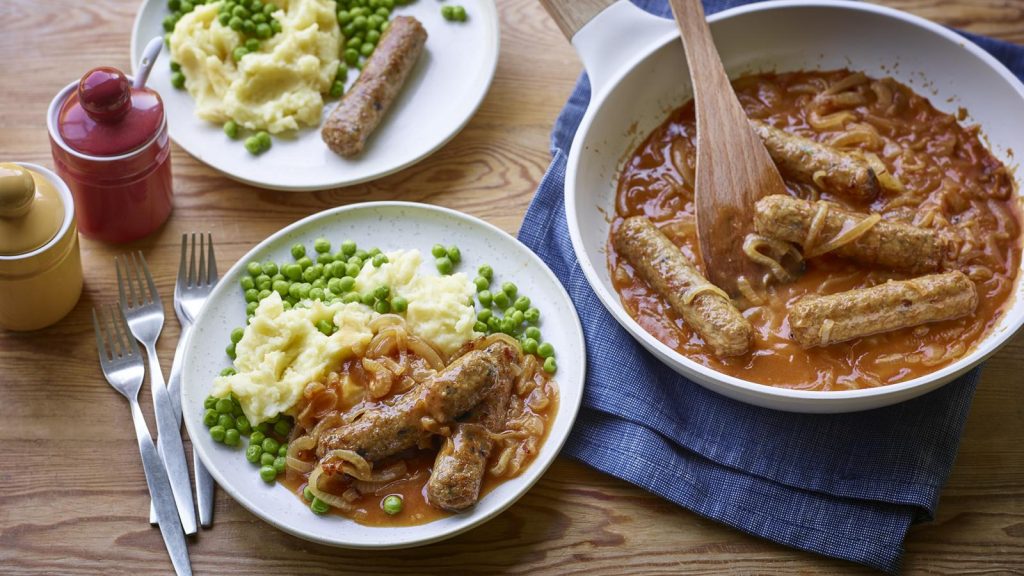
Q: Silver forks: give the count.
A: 3